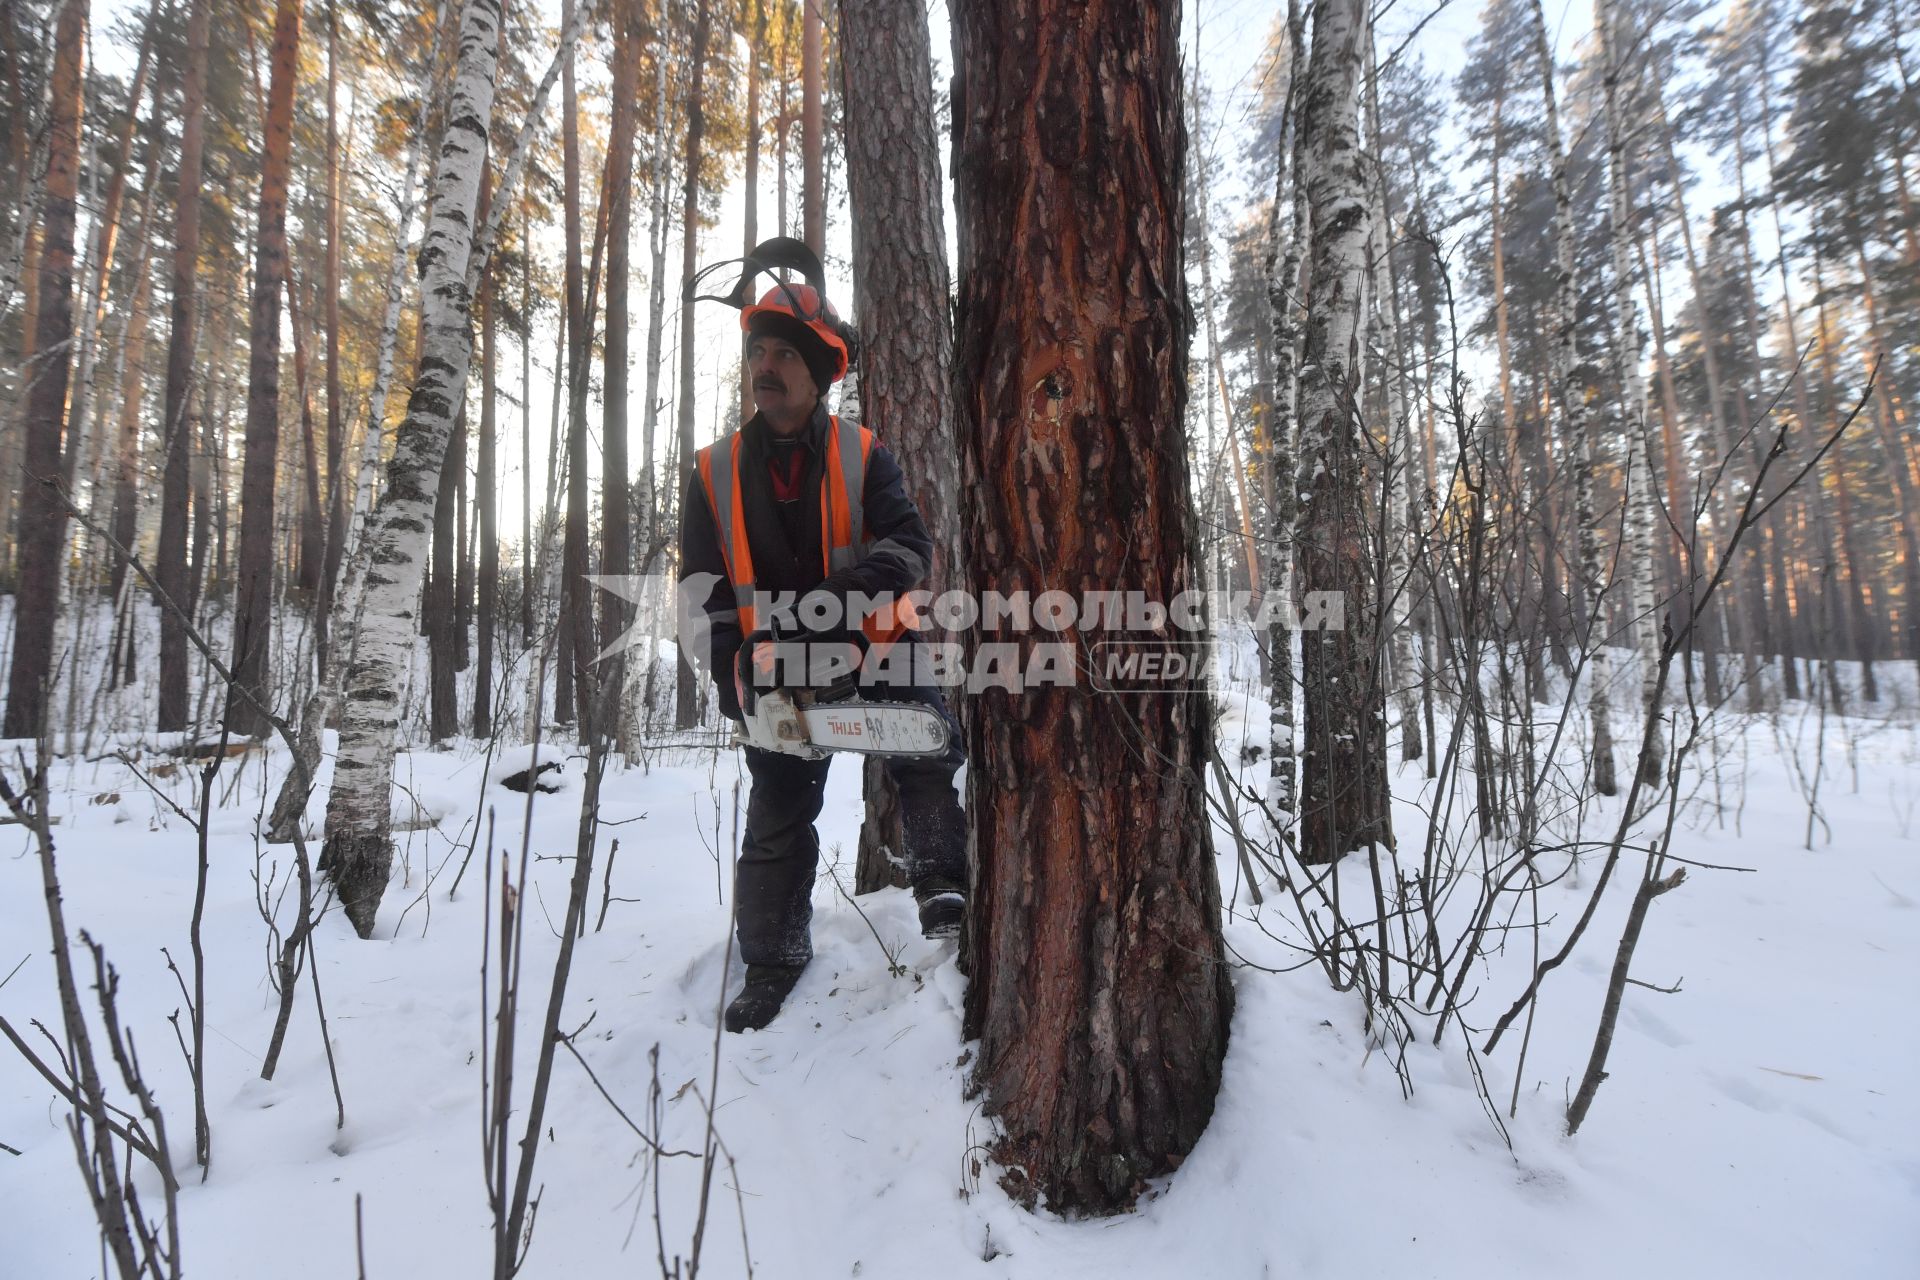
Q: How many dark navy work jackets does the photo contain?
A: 1